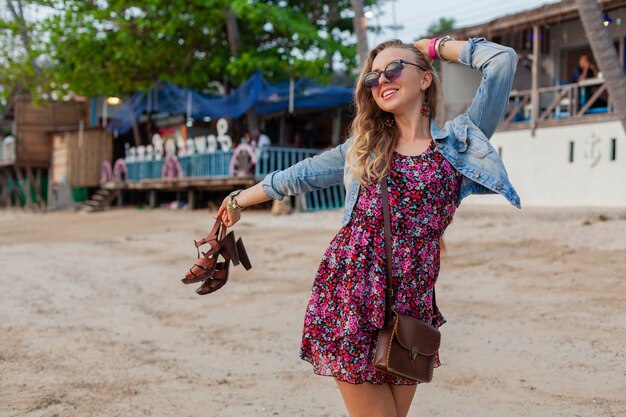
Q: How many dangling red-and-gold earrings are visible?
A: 2